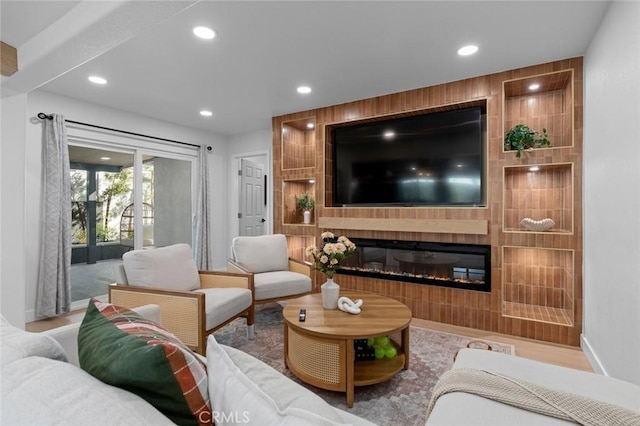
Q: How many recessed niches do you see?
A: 6